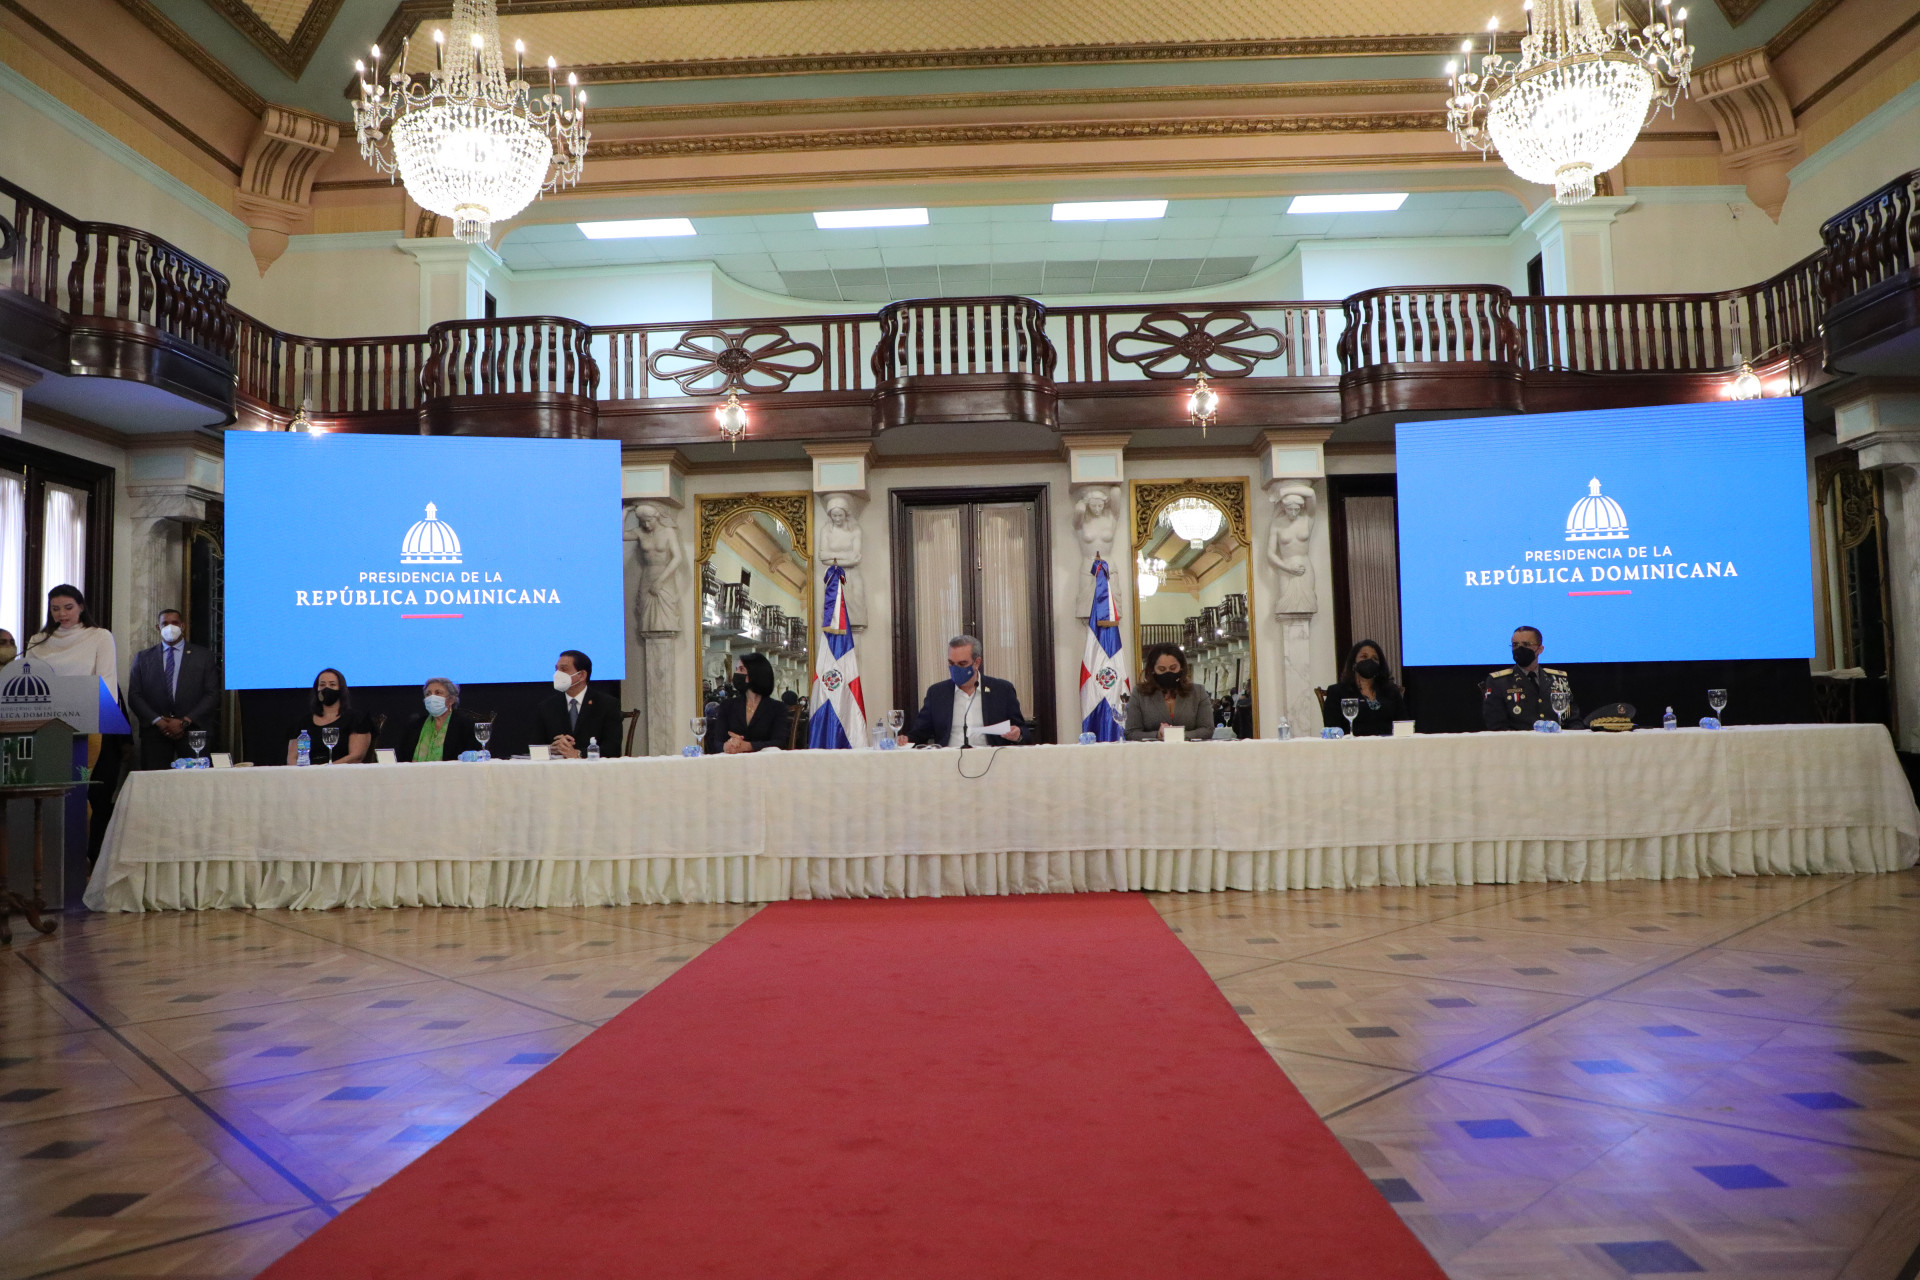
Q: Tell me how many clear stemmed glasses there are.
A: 9